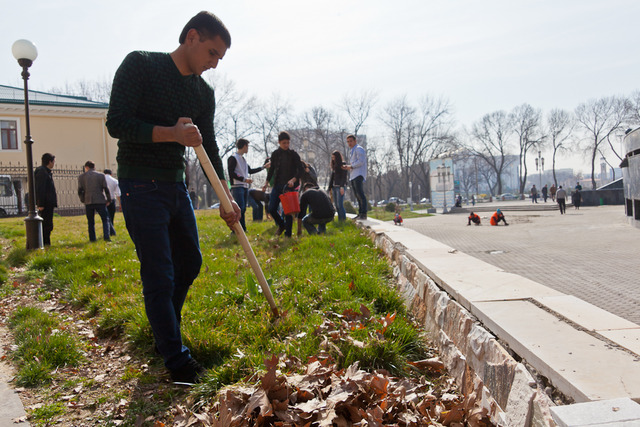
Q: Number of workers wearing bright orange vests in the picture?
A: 3